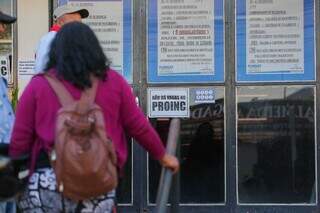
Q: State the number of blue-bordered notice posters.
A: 3